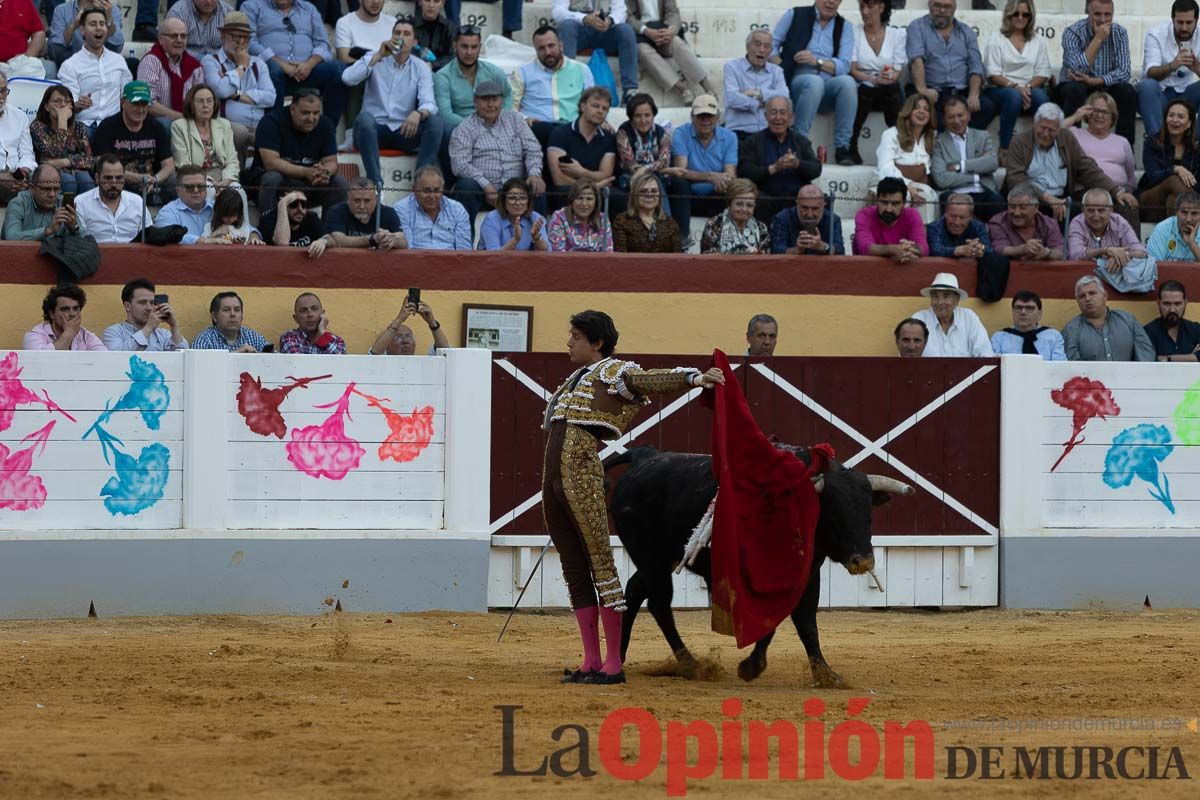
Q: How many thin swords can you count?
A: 1